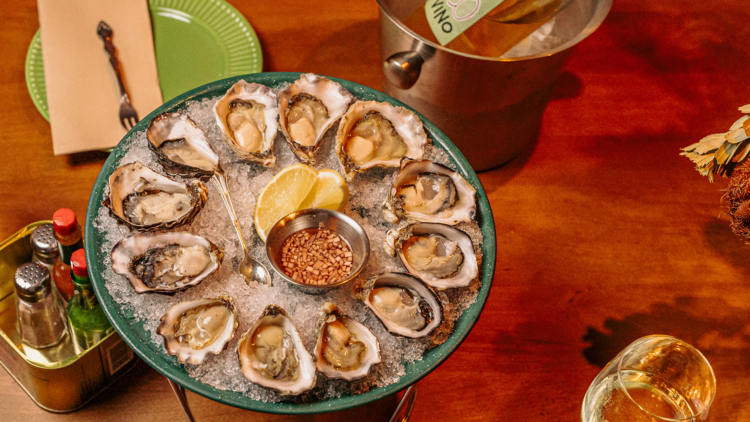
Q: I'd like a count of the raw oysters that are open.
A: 12